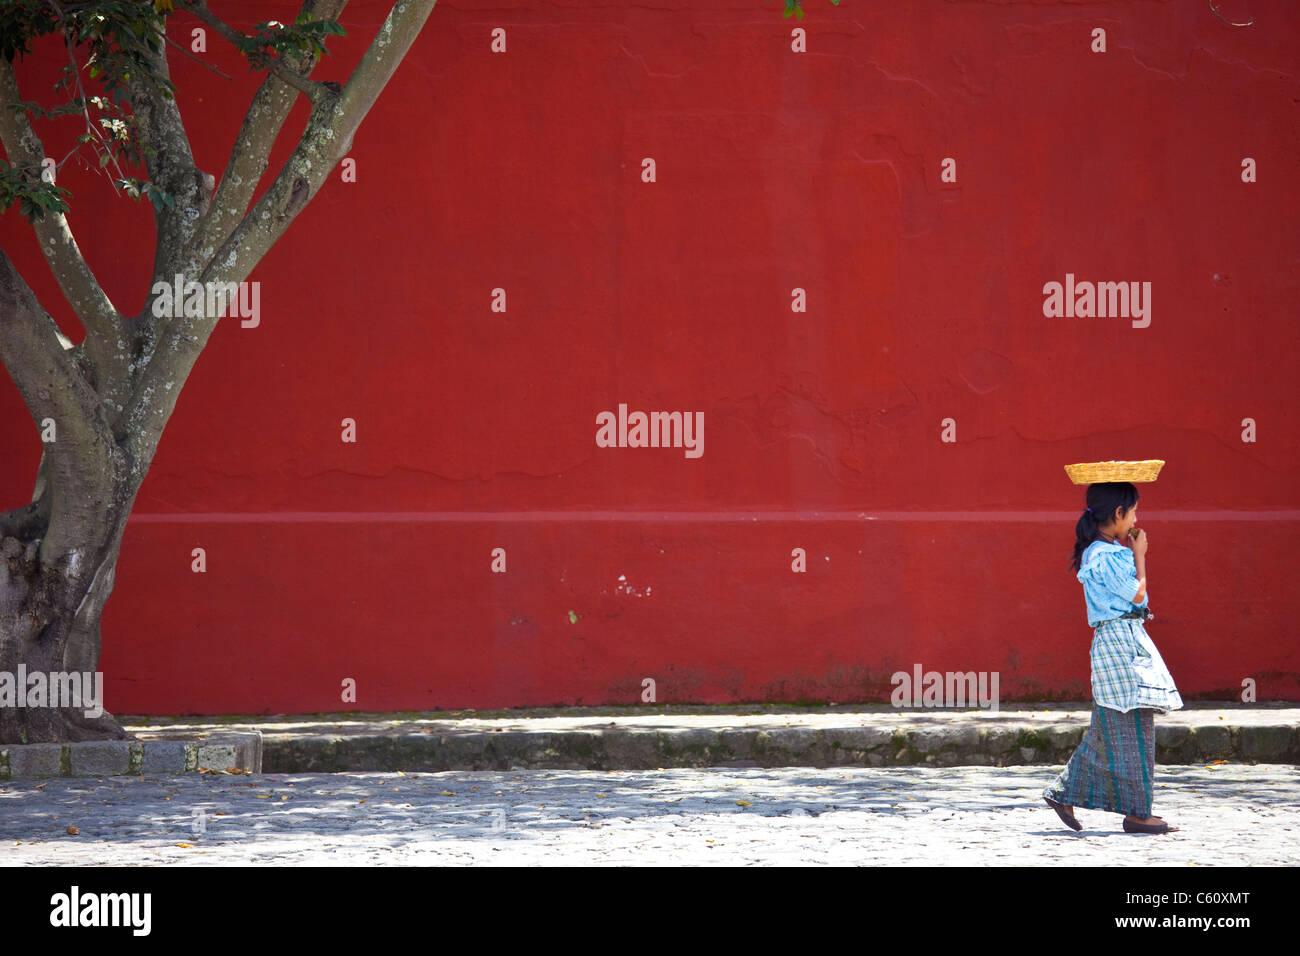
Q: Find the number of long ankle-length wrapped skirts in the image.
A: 1